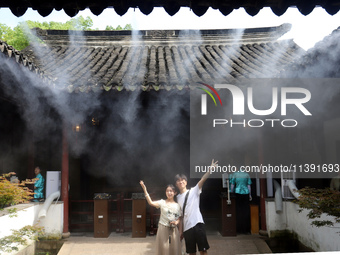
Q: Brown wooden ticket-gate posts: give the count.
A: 3